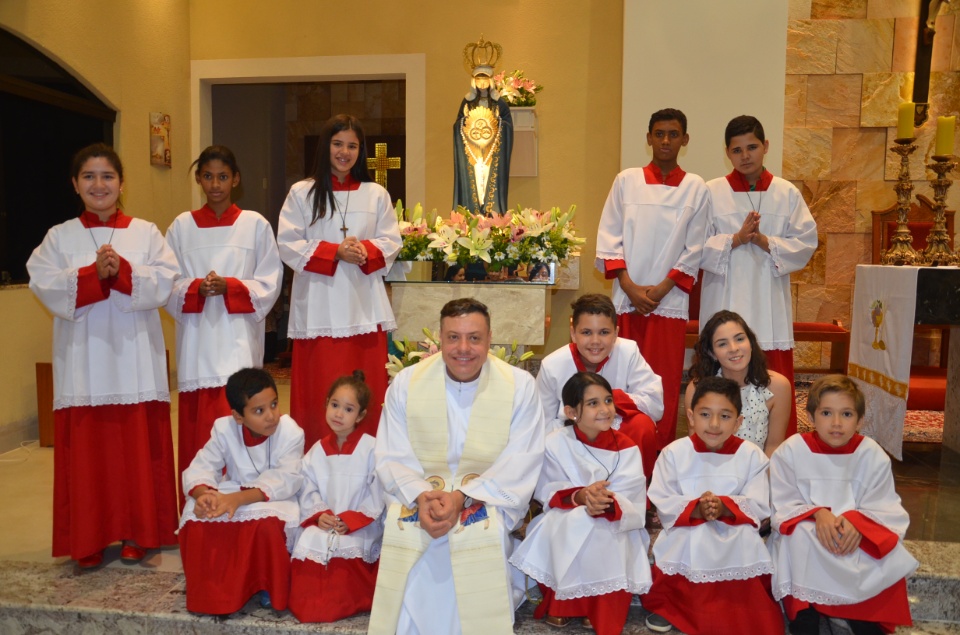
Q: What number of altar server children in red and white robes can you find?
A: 11